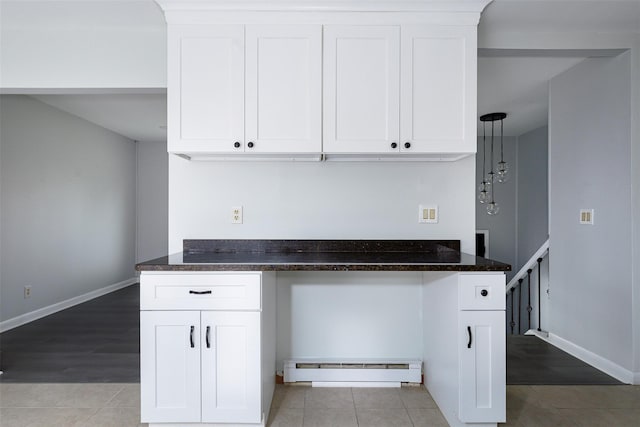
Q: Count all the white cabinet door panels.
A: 7